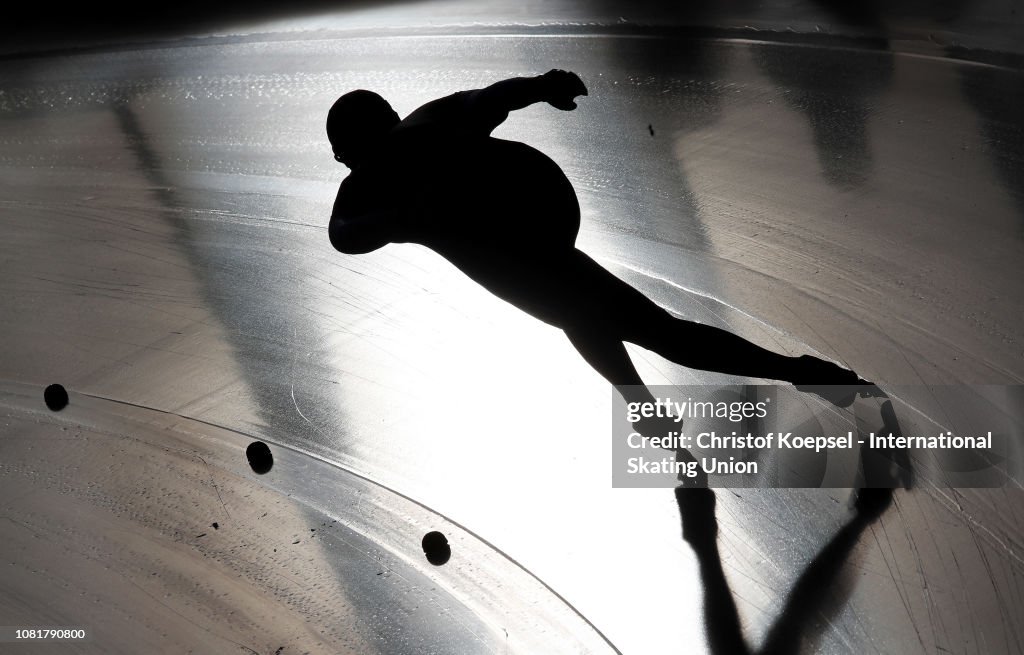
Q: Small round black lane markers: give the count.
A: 3